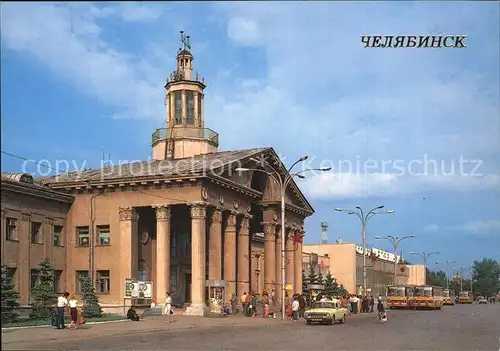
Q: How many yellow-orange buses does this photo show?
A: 4